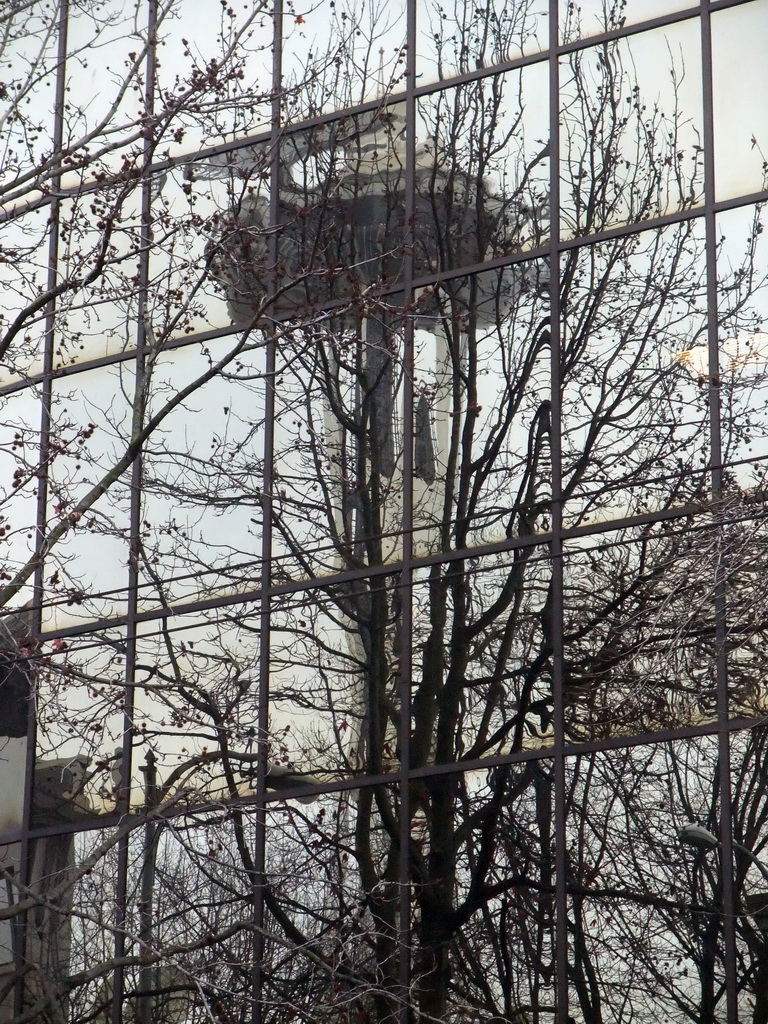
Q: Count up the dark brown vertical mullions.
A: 6